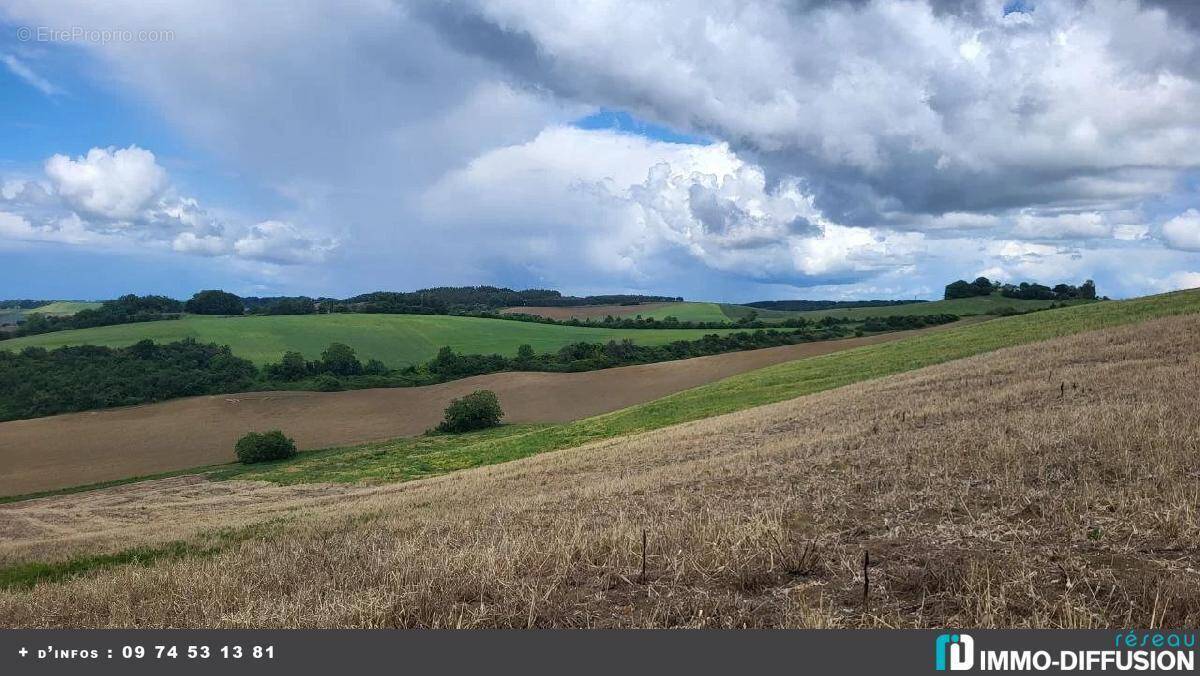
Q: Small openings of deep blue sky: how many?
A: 2